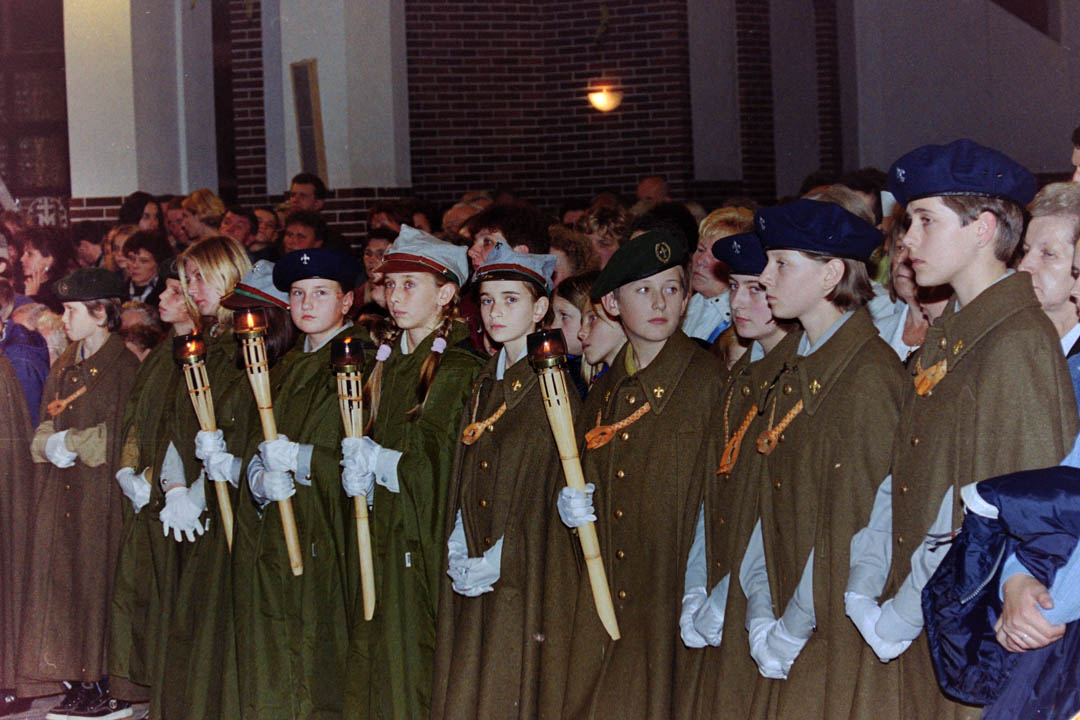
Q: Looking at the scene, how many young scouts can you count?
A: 11